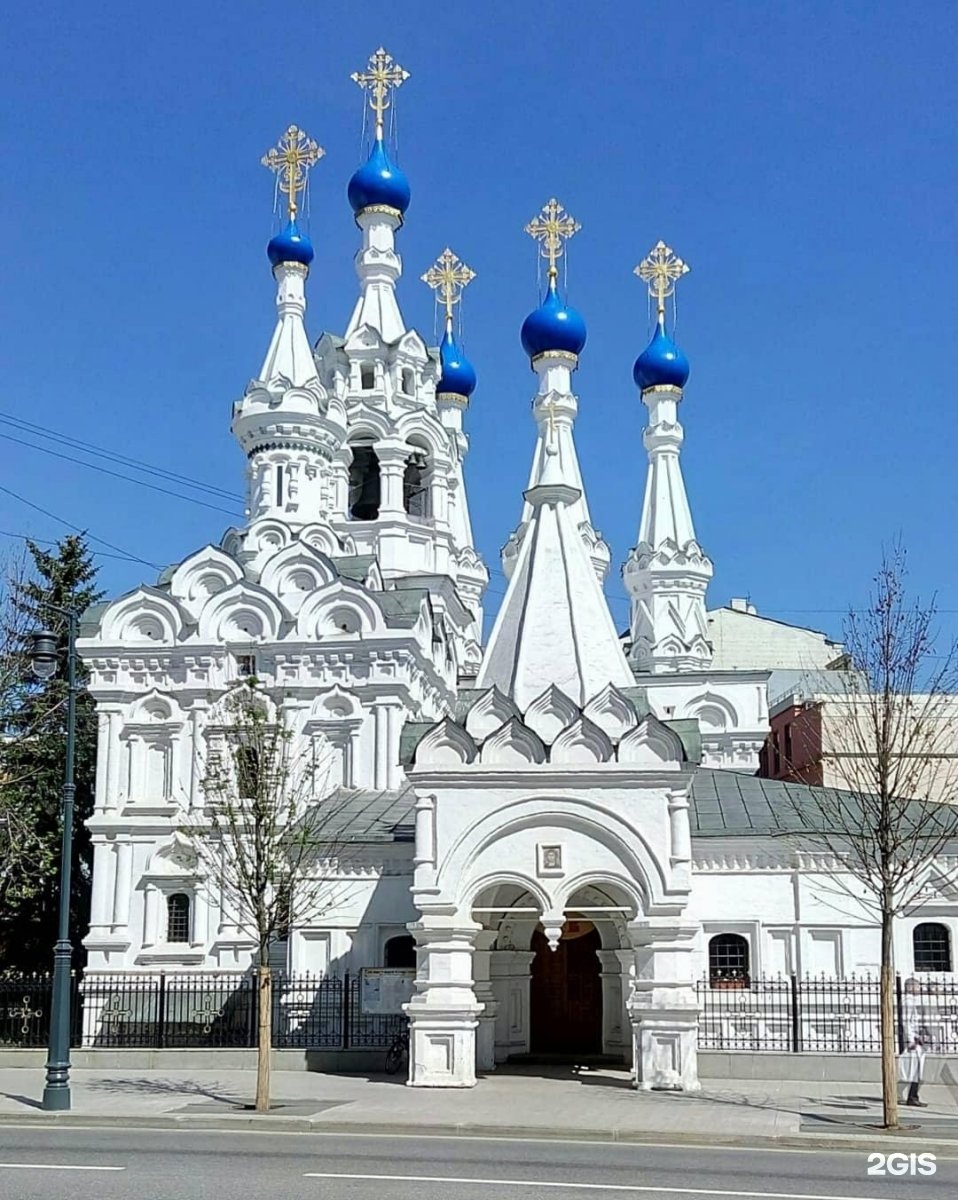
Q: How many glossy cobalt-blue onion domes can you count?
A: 5